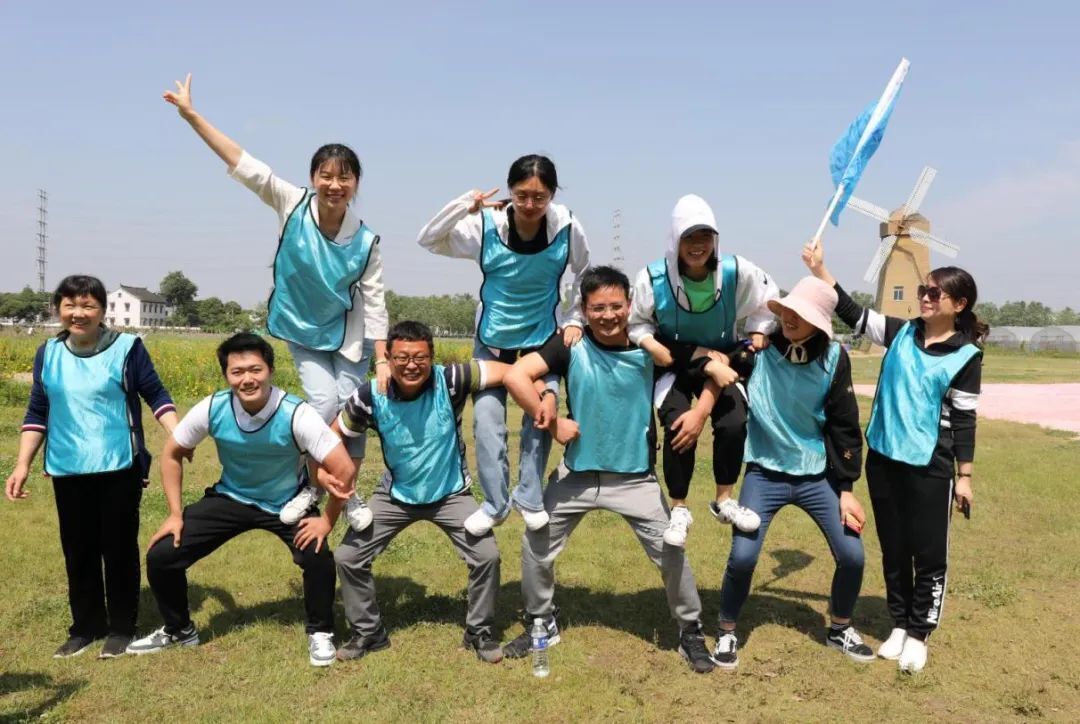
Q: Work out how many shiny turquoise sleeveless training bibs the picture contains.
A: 9